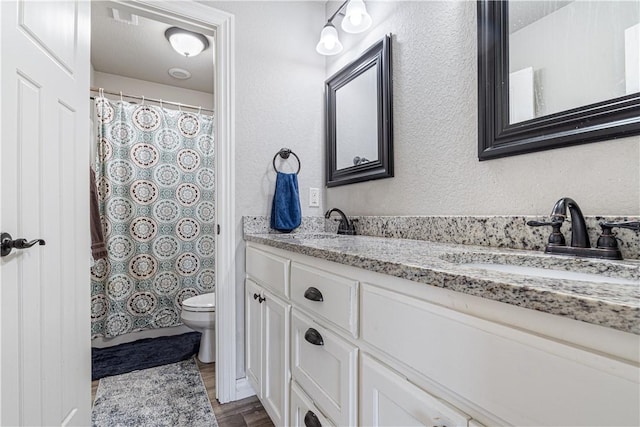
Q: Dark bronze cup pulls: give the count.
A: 3